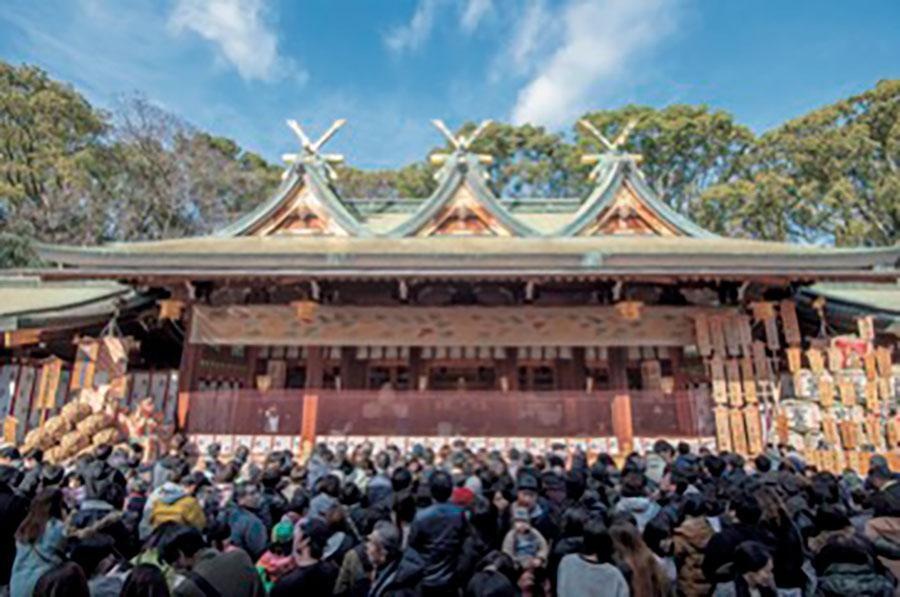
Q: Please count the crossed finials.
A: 3